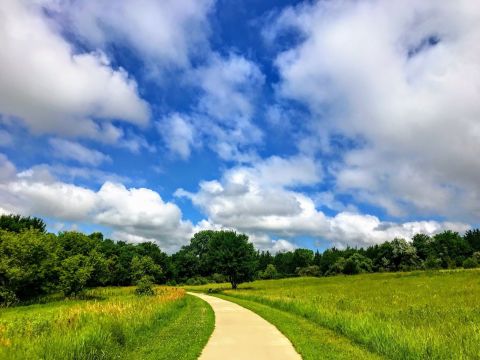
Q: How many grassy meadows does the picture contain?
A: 2